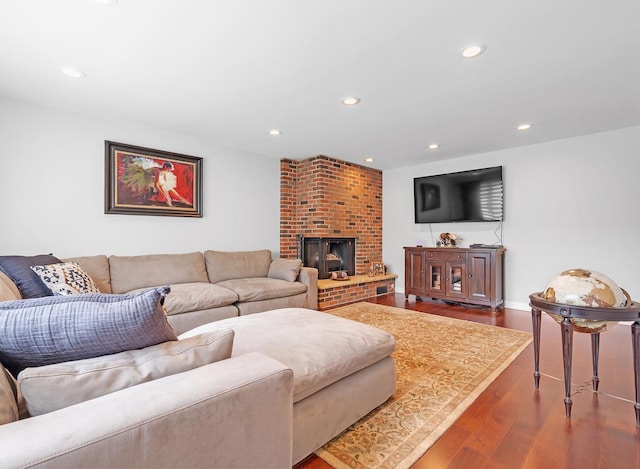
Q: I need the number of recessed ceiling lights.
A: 8